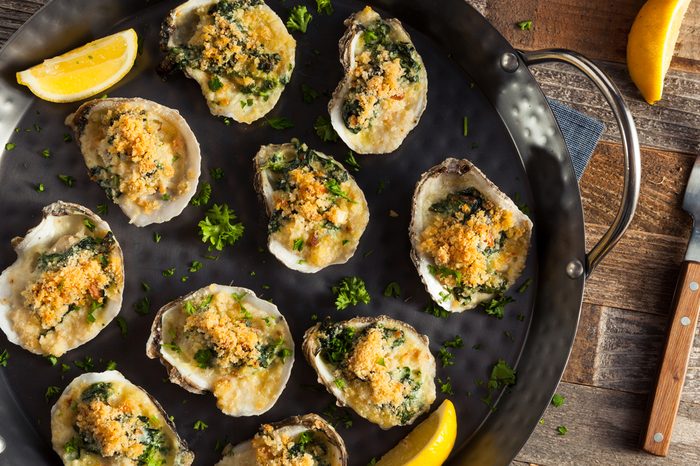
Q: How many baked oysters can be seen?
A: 10